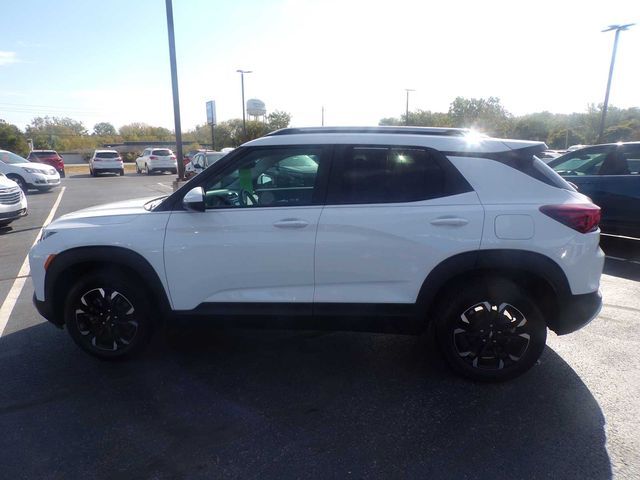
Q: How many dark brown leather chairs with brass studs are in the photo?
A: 0